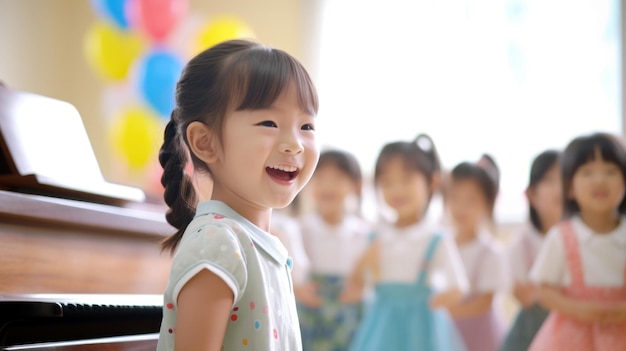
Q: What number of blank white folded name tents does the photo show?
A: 0